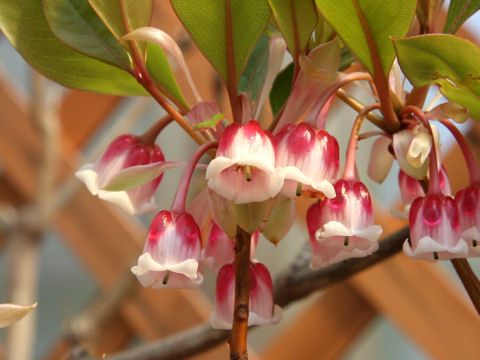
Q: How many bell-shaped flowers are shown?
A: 11